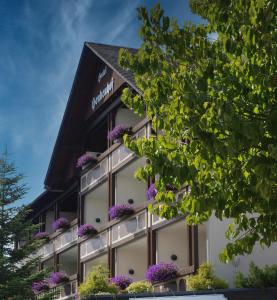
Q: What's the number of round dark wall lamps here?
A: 4